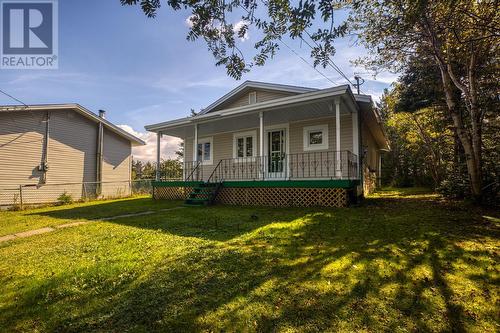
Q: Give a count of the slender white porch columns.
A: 4